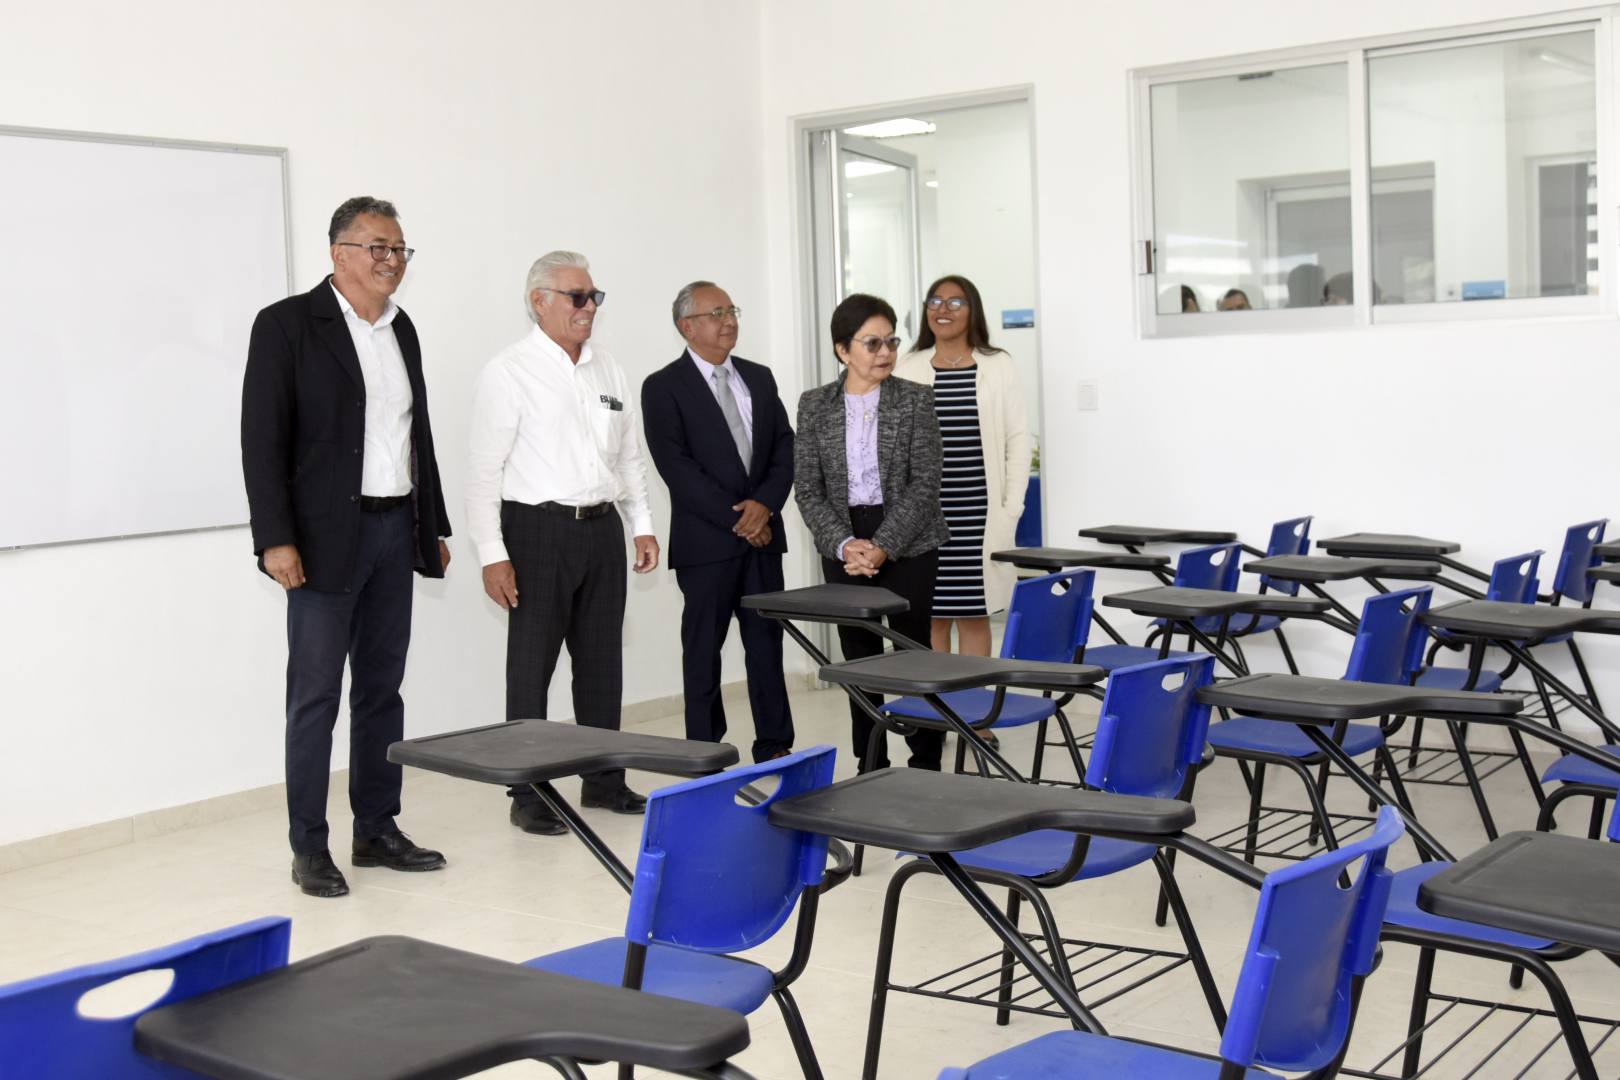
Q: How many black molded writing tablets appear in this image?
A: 15